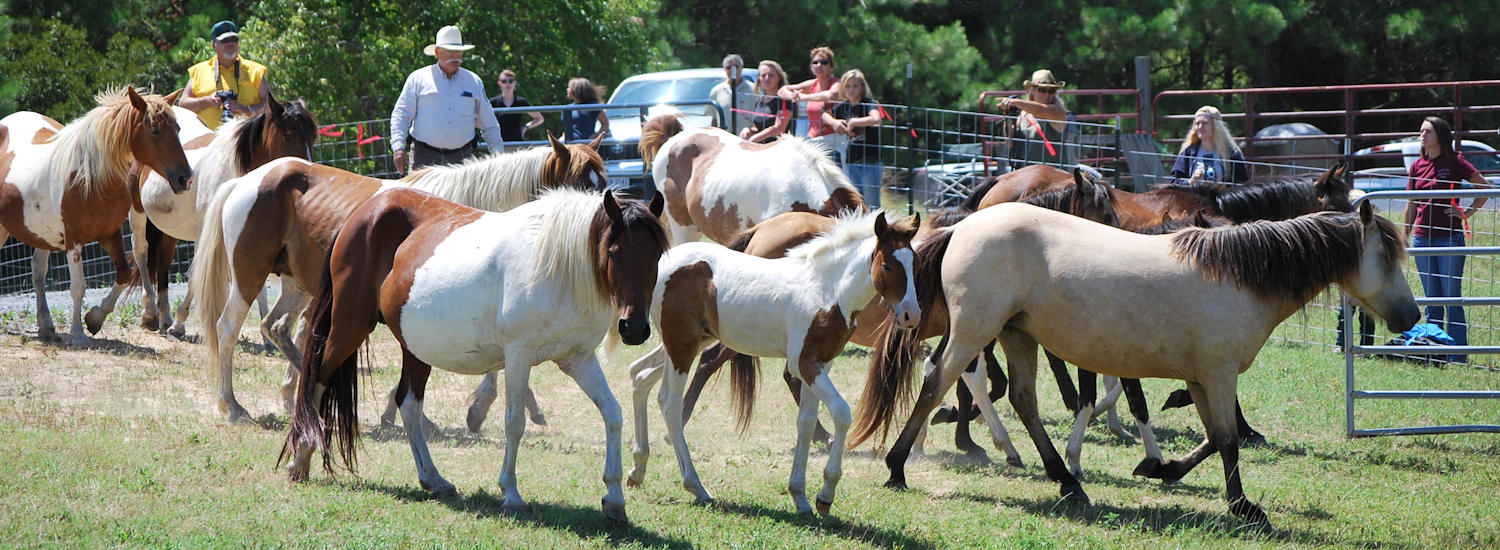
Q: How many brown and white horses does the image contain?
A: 6